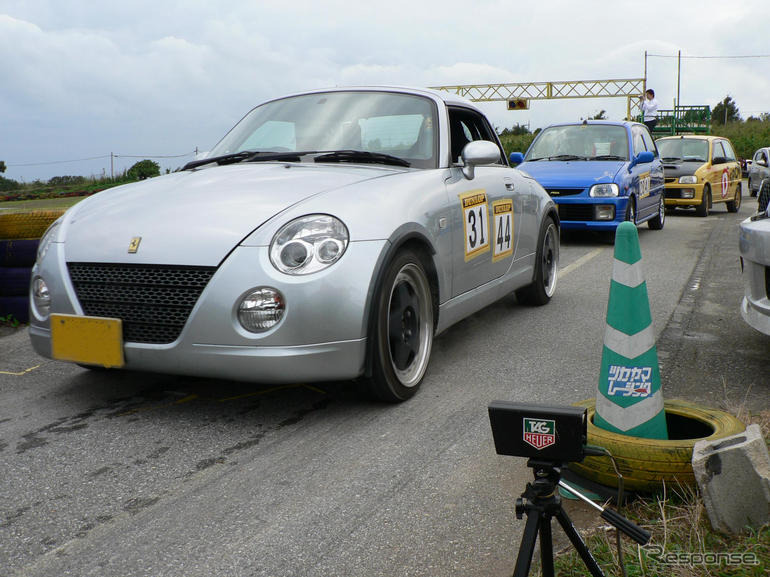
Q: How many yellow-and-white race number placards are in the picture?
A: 3